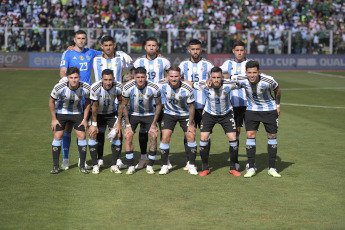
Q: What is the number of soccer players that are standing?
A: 11